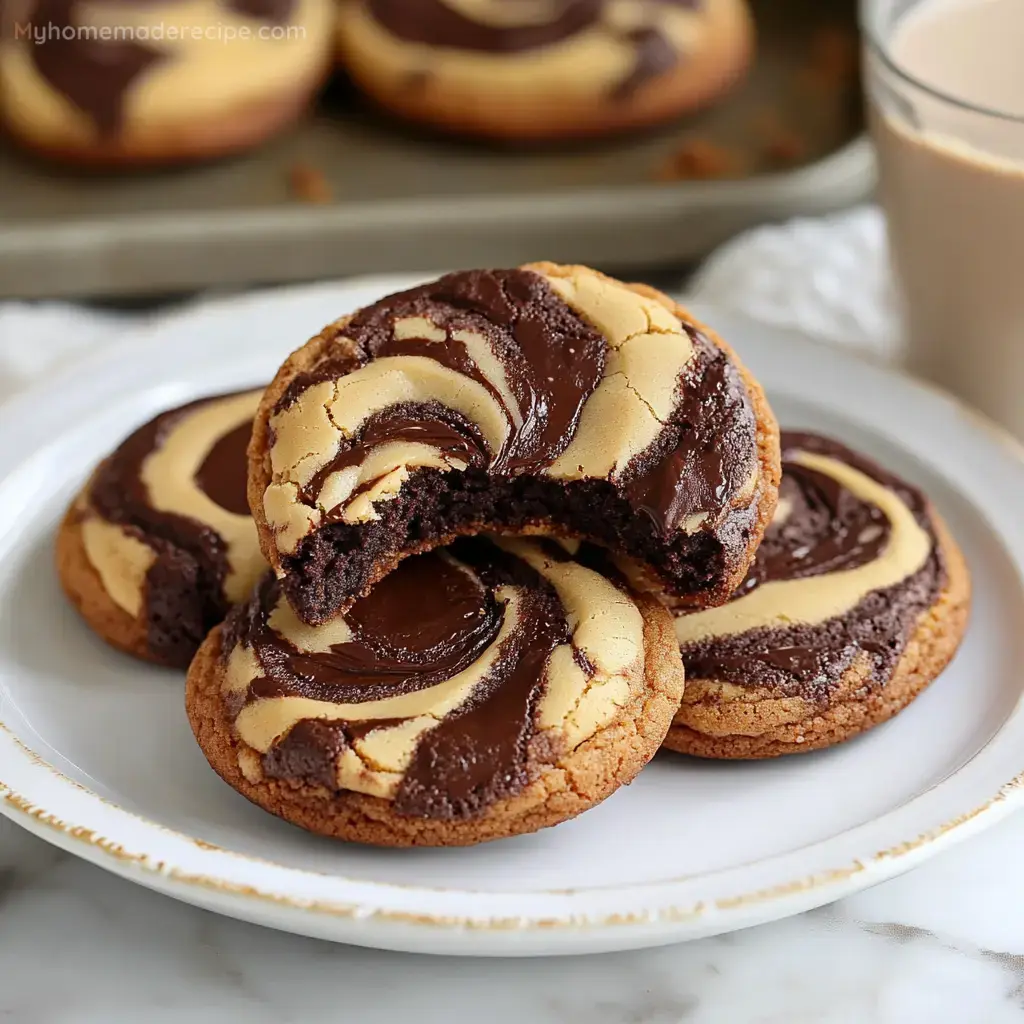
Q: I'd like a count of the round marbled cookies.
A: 6